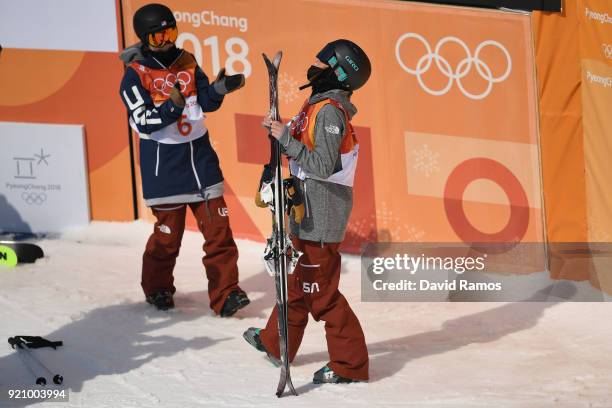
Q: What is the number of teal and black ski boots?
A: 2